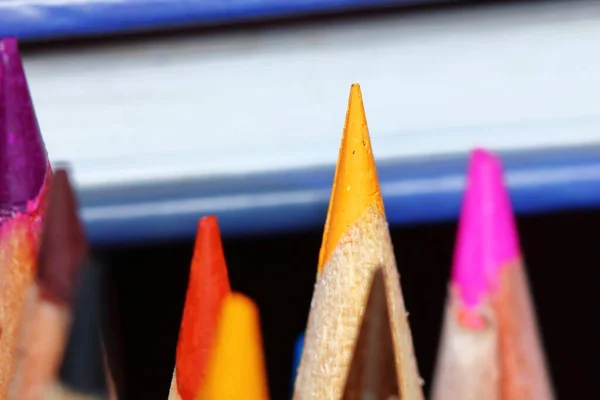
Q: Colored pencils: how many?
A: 9